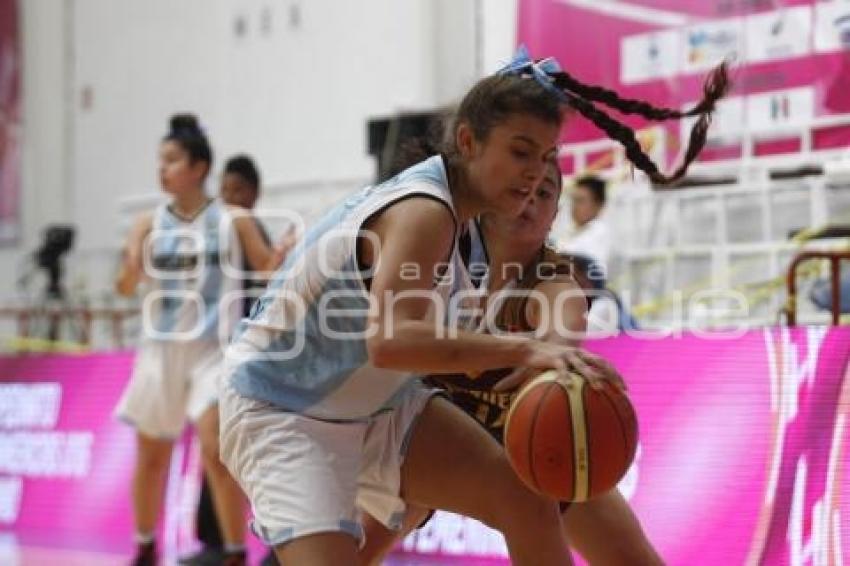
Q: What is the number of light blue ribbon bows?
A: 1